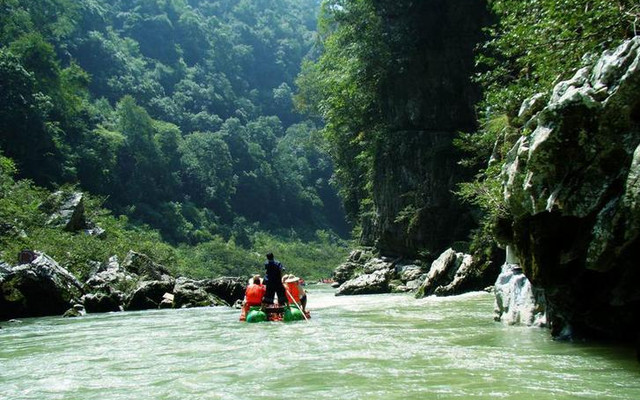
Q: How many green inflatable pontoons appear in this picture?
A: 2